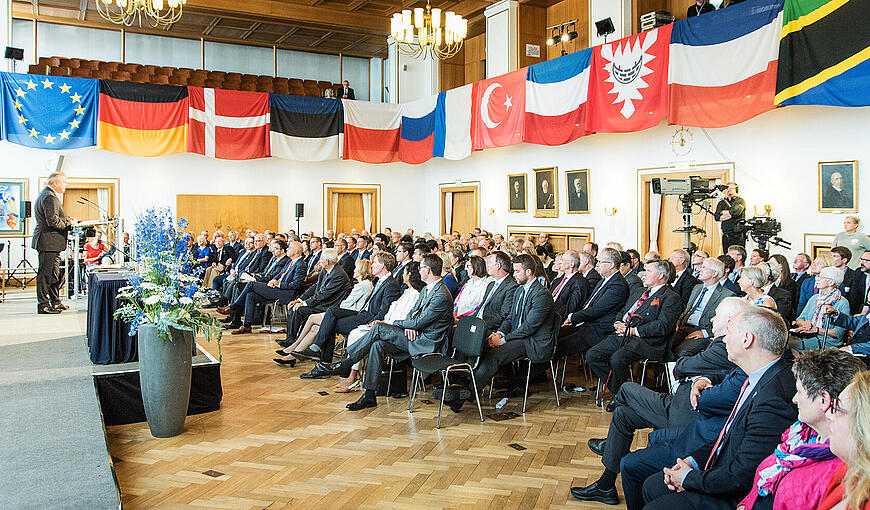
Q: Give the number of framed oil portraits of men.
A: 4